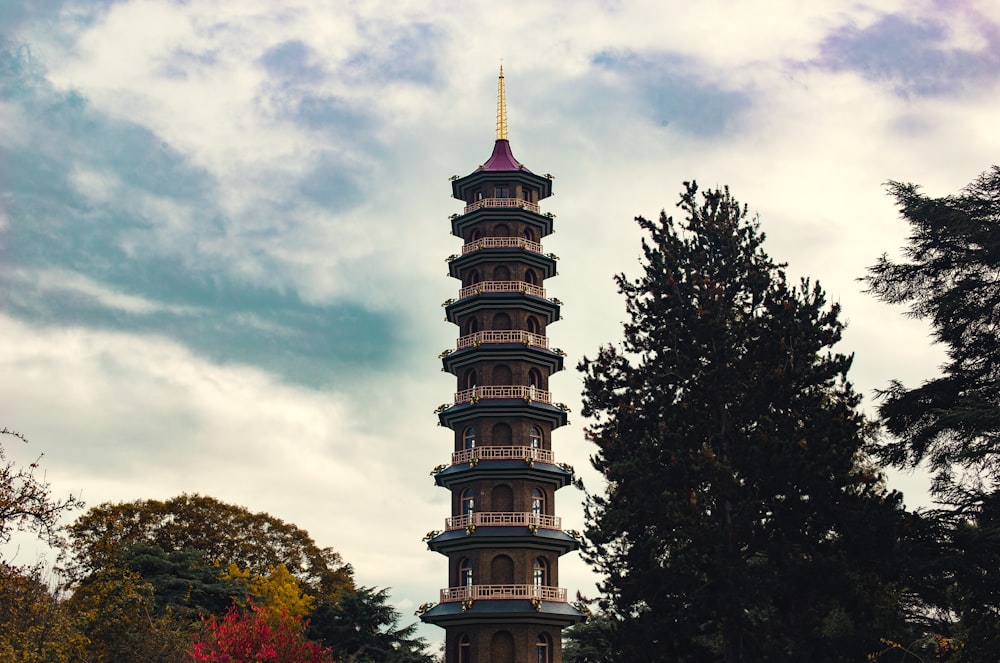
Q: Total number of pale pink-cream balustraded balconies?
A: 8